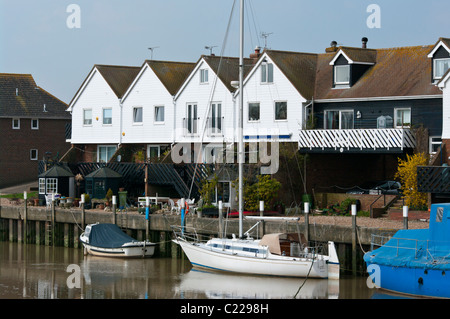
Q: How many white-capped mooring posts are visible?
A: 11